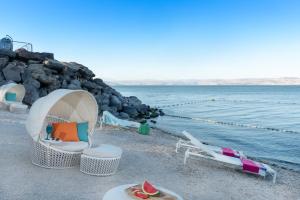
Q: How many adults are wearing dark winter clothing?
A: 0